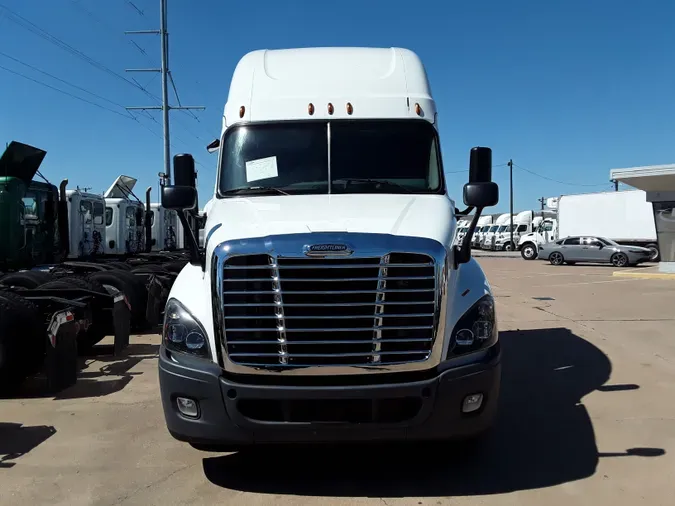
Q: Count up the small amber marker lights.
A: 5